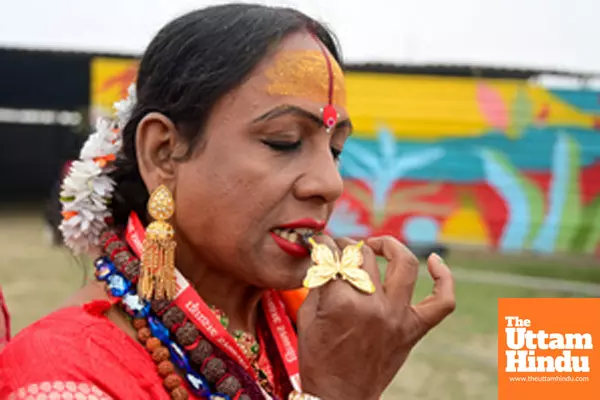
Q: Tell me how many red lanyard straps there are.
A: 2